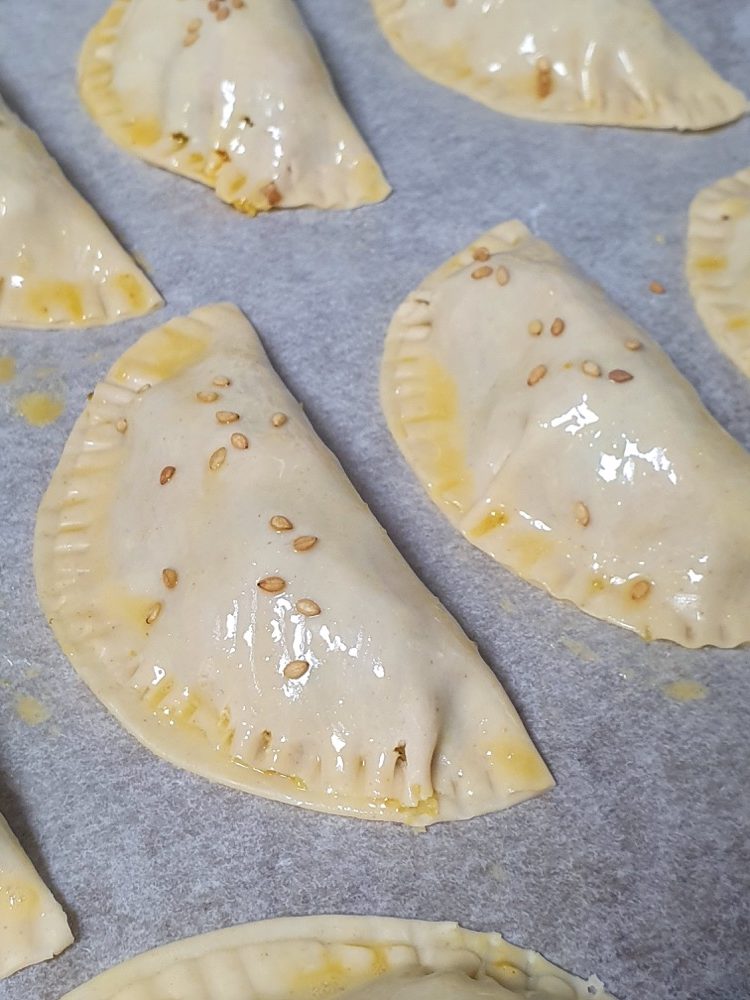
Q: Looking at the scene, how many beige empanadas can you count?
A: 8